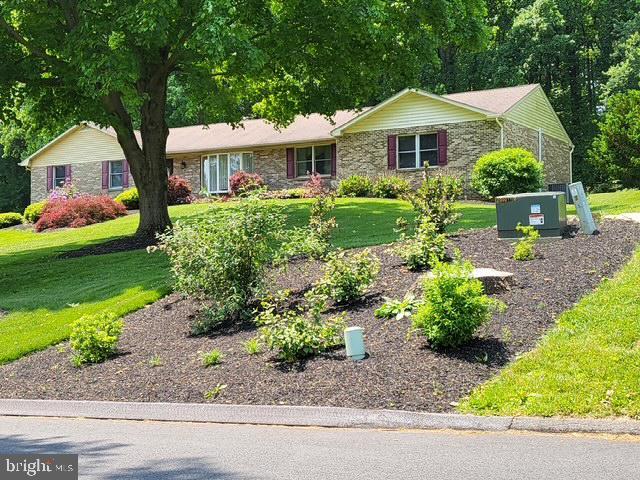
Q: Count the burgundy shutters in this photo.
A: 8